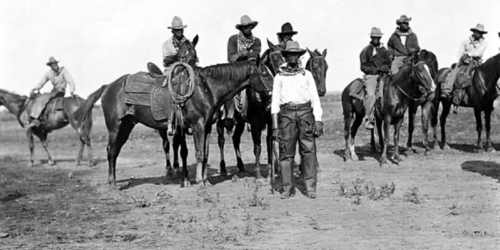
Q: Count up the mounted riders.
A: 7